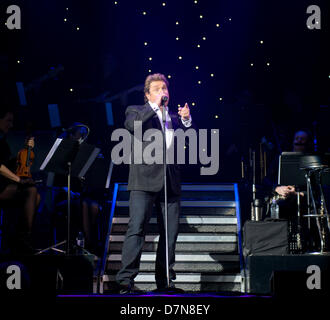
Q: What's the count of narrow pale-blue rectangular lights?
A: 3